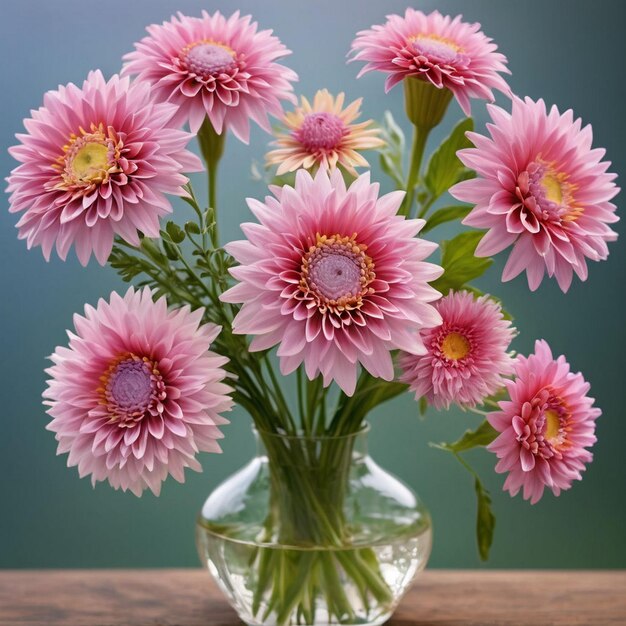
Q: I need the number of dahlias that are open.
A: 9